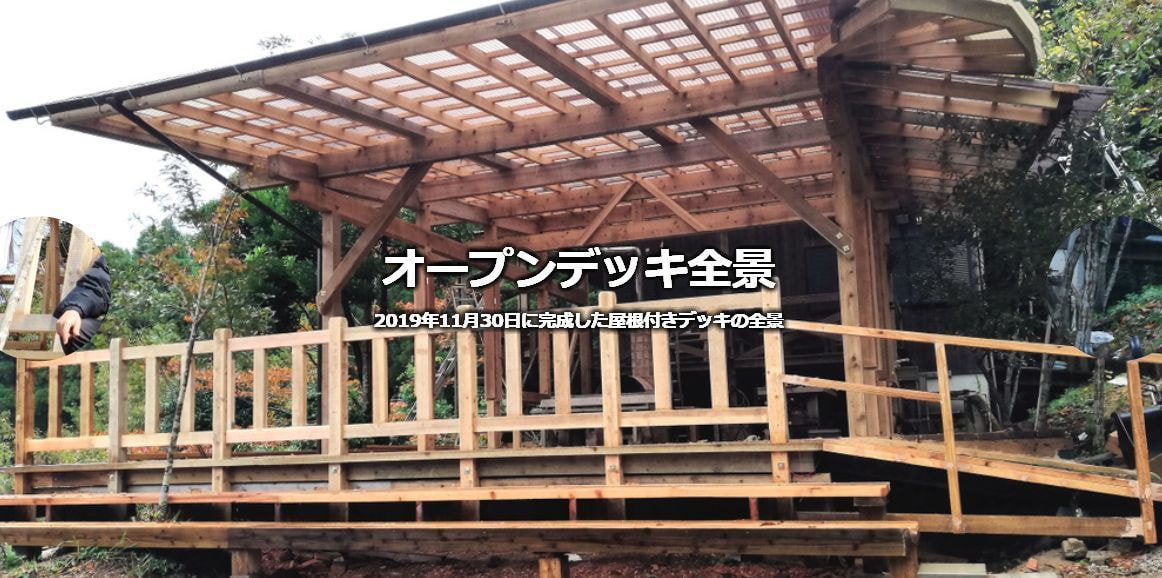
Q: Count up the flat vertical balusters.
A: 12